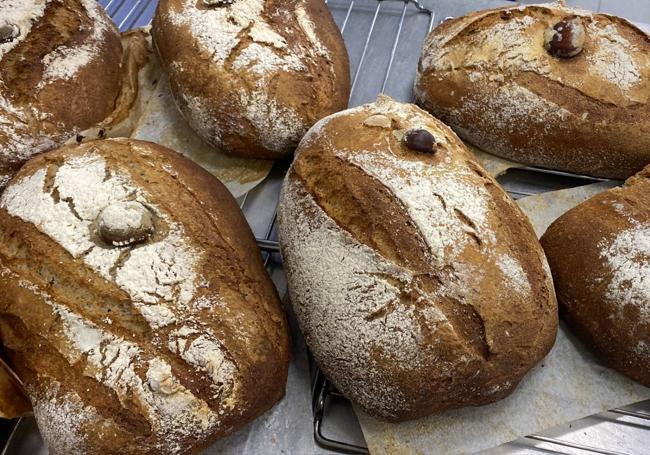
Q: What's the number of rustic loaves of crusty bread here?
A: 6